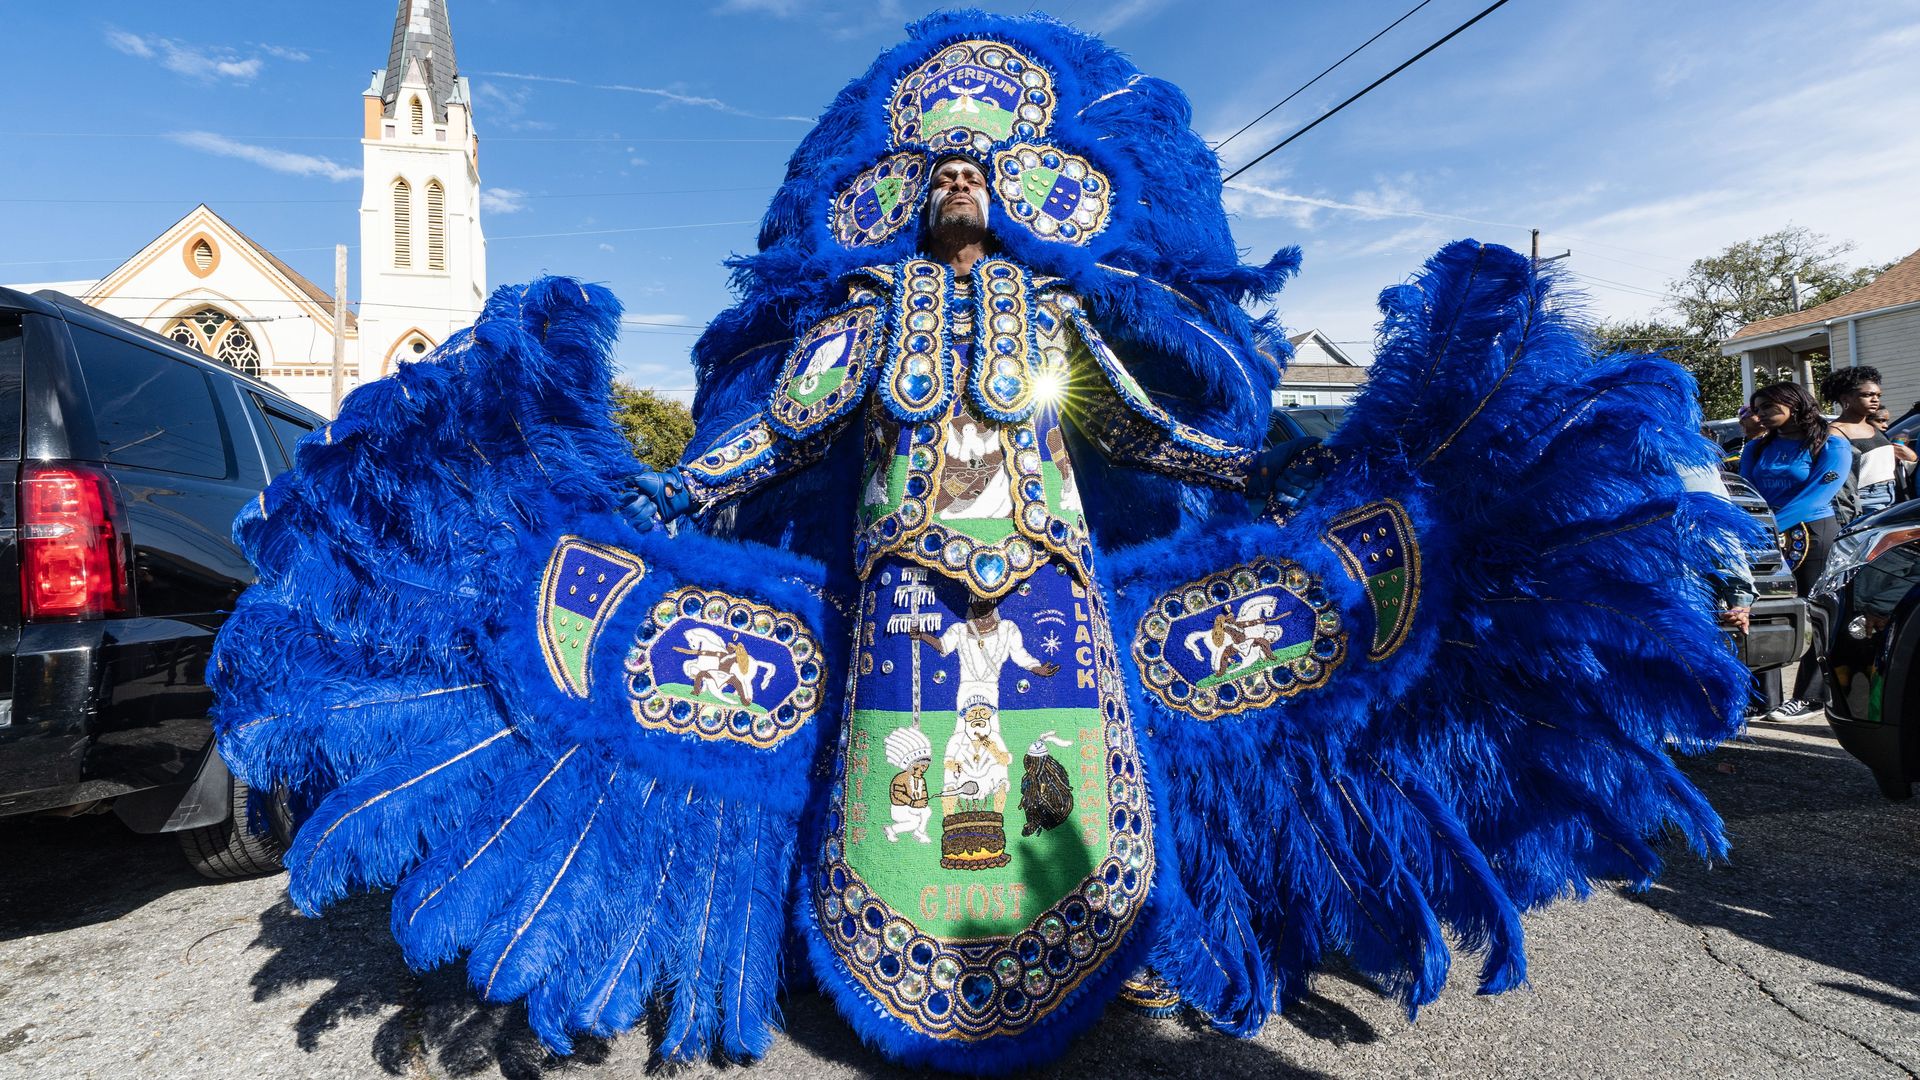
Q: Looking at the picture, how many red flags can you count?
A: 0